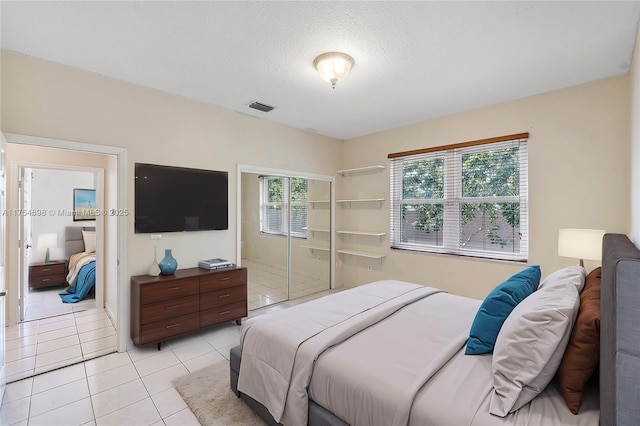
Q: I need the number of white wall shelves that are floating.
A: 4